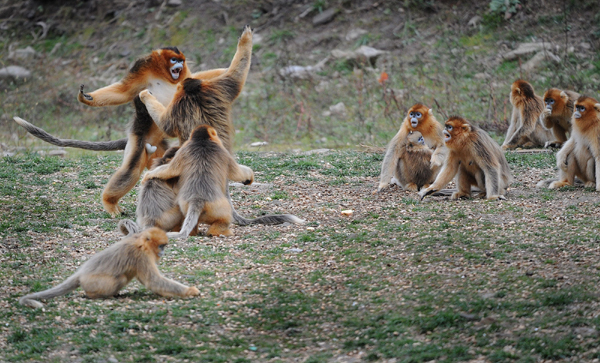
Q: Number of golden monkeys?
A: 11